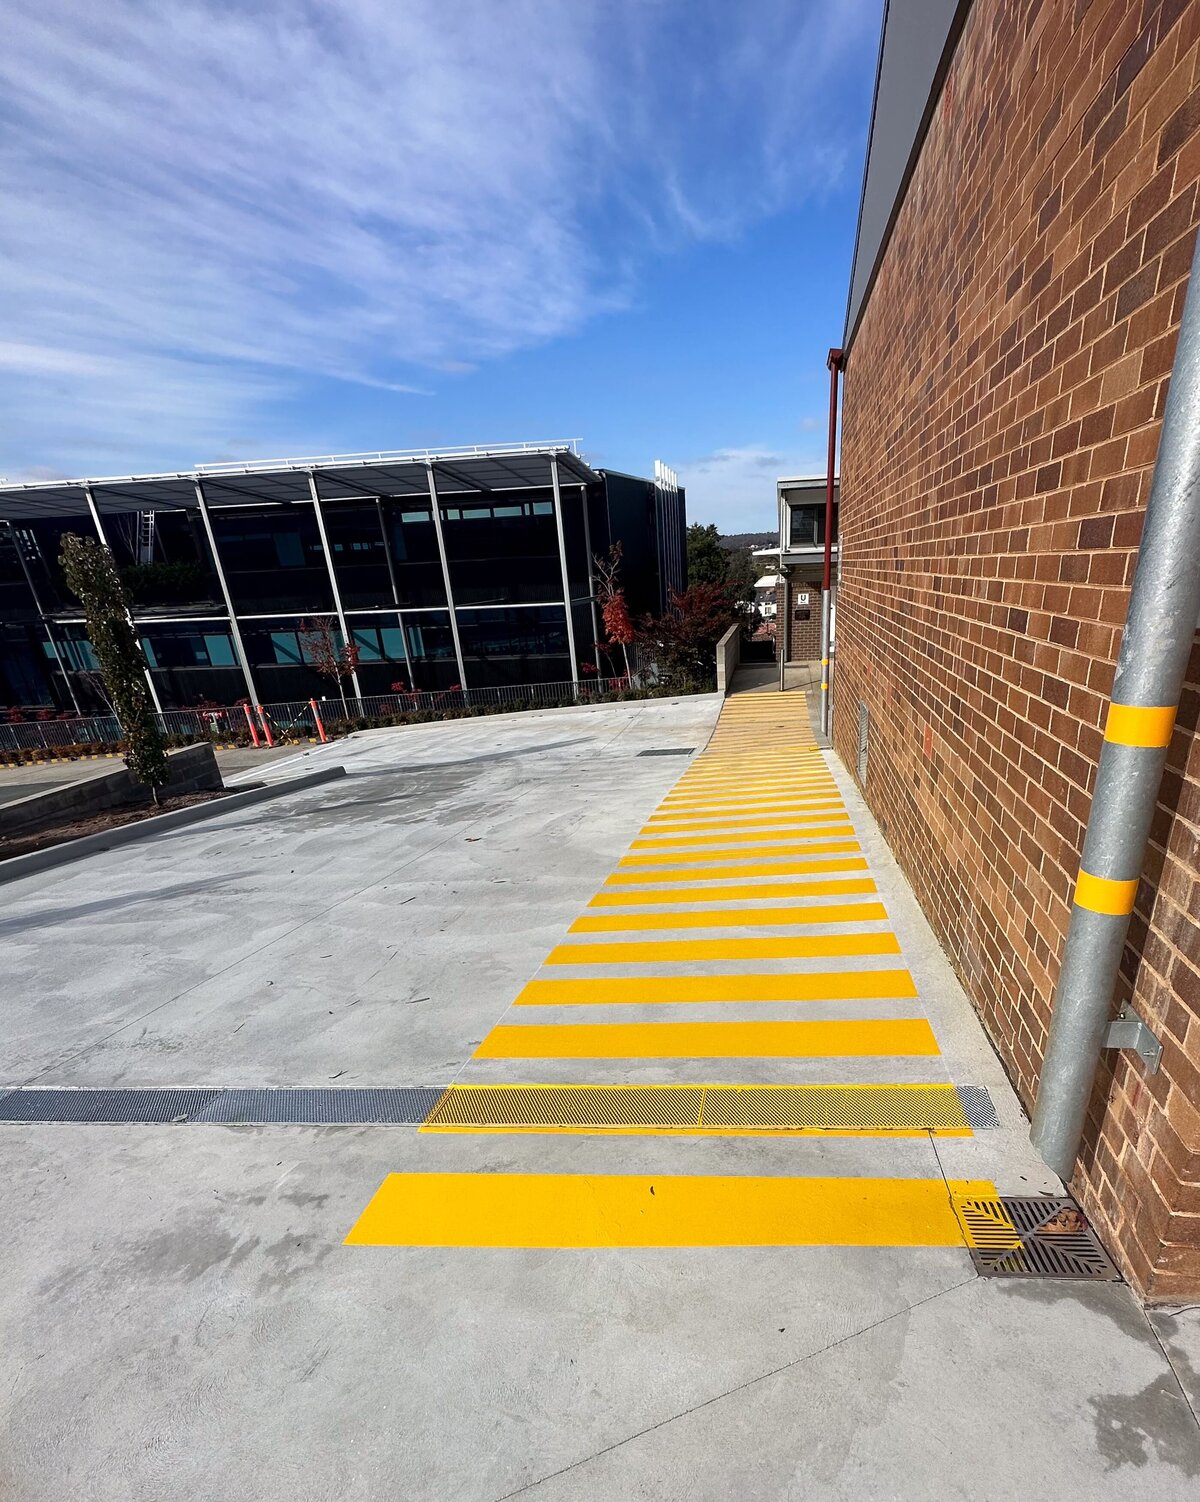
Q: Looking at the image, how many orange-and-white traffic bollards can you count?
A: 3